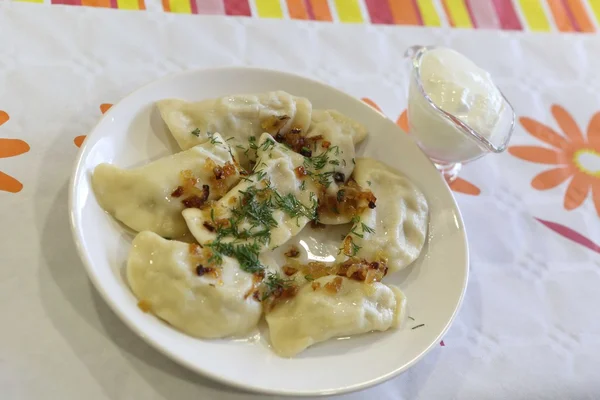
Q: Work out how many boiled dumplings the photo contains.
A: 7